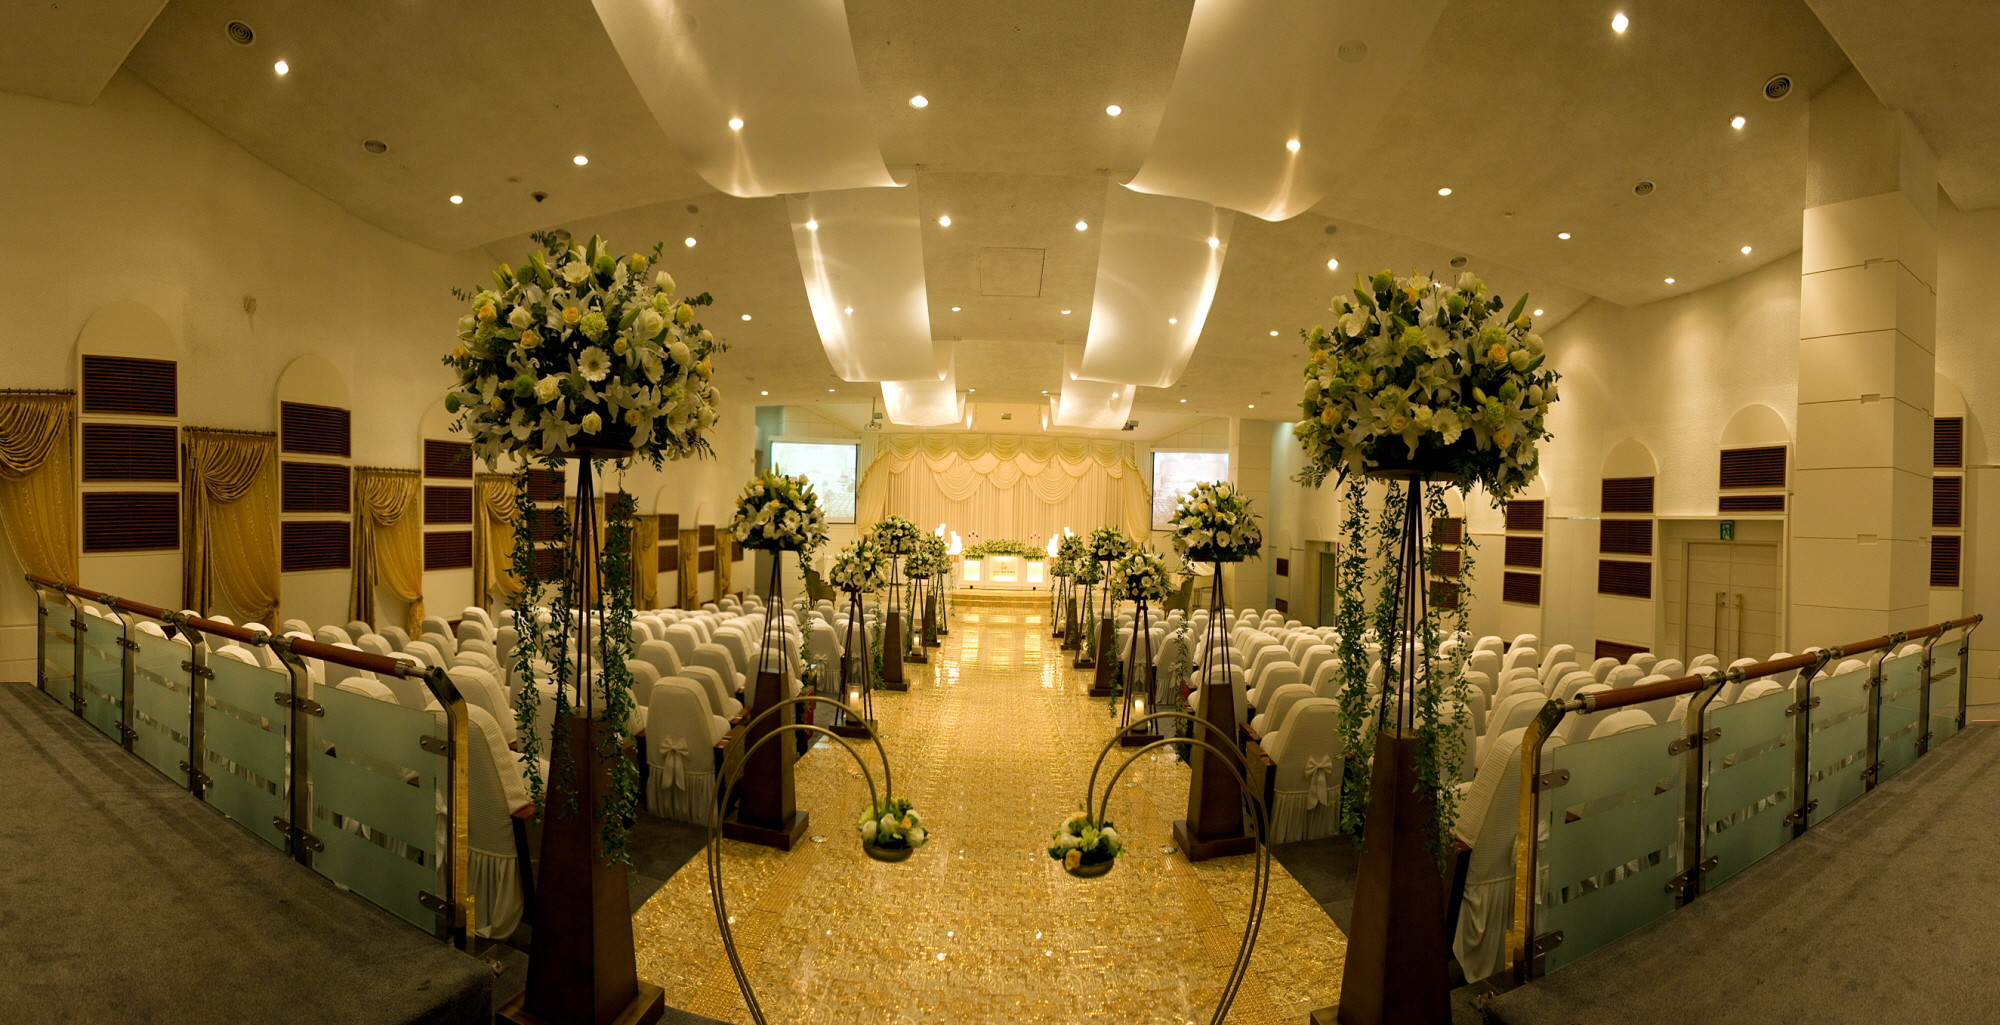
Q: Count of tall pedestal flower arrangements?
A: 14